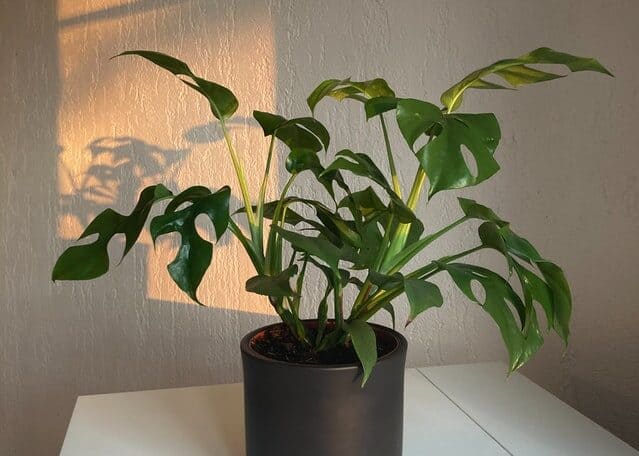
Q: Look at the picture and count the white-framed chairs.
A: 0